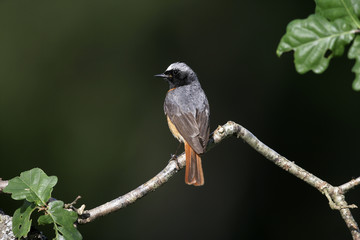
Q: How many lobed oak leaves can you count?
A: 6